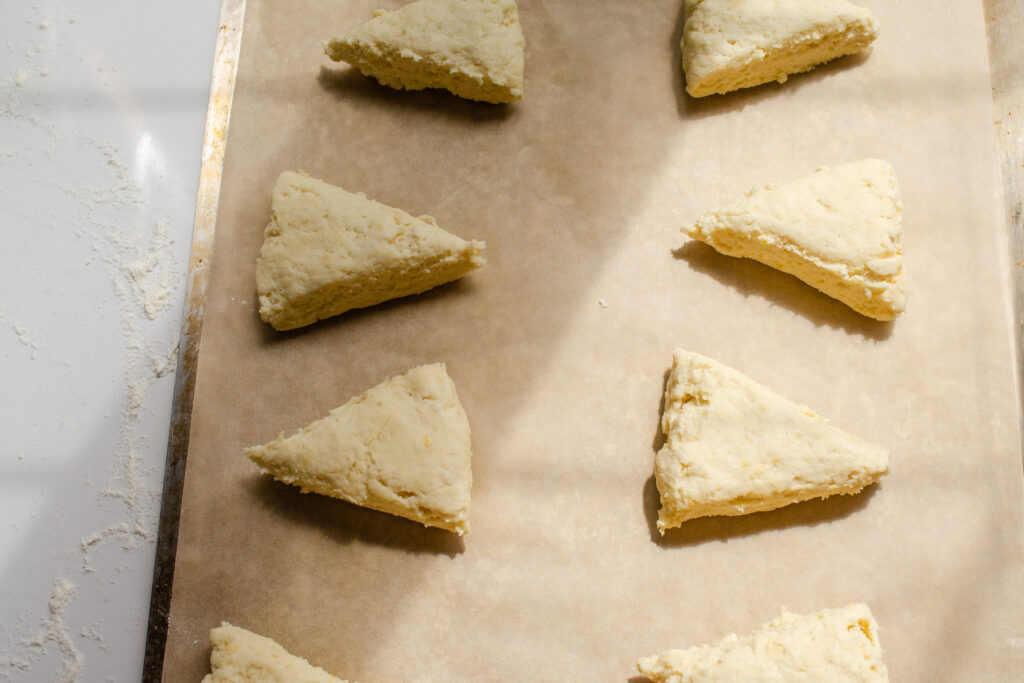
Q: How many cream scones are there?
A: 8